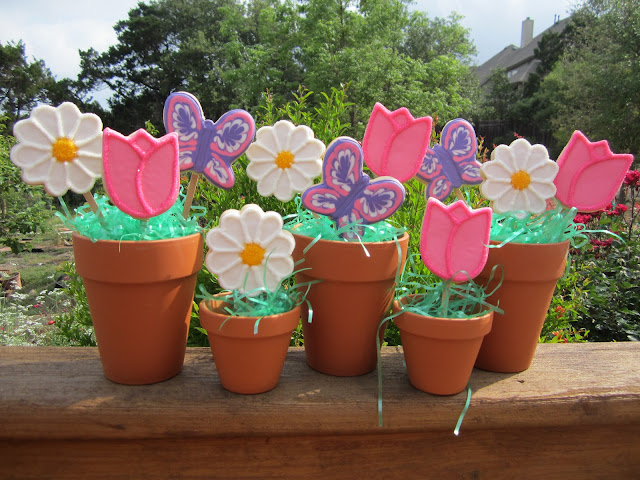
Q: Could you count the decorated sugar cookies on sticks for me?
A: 11